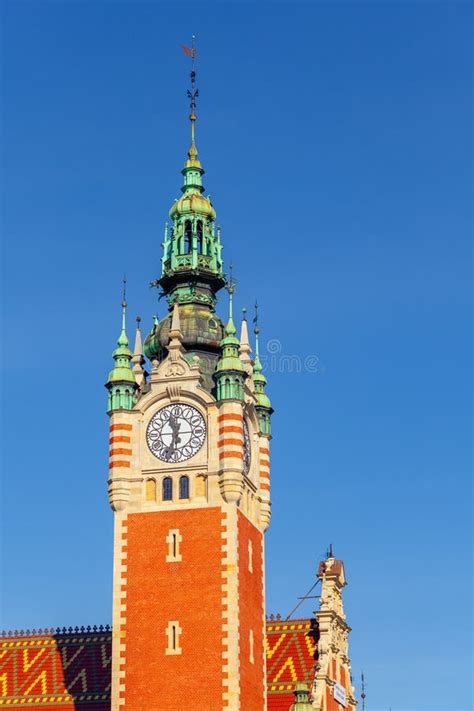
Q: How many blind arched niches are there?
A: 2